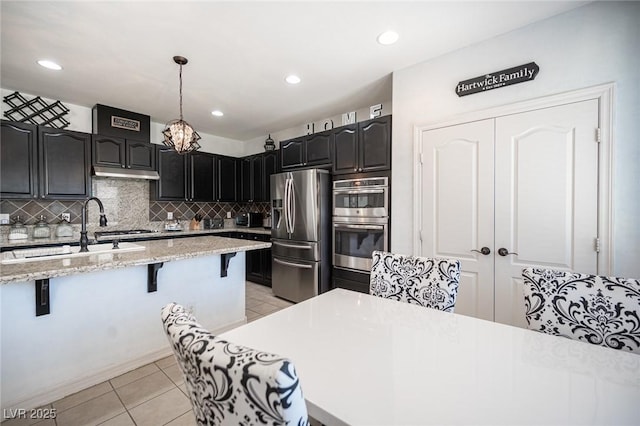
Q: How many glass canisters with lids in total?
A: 3